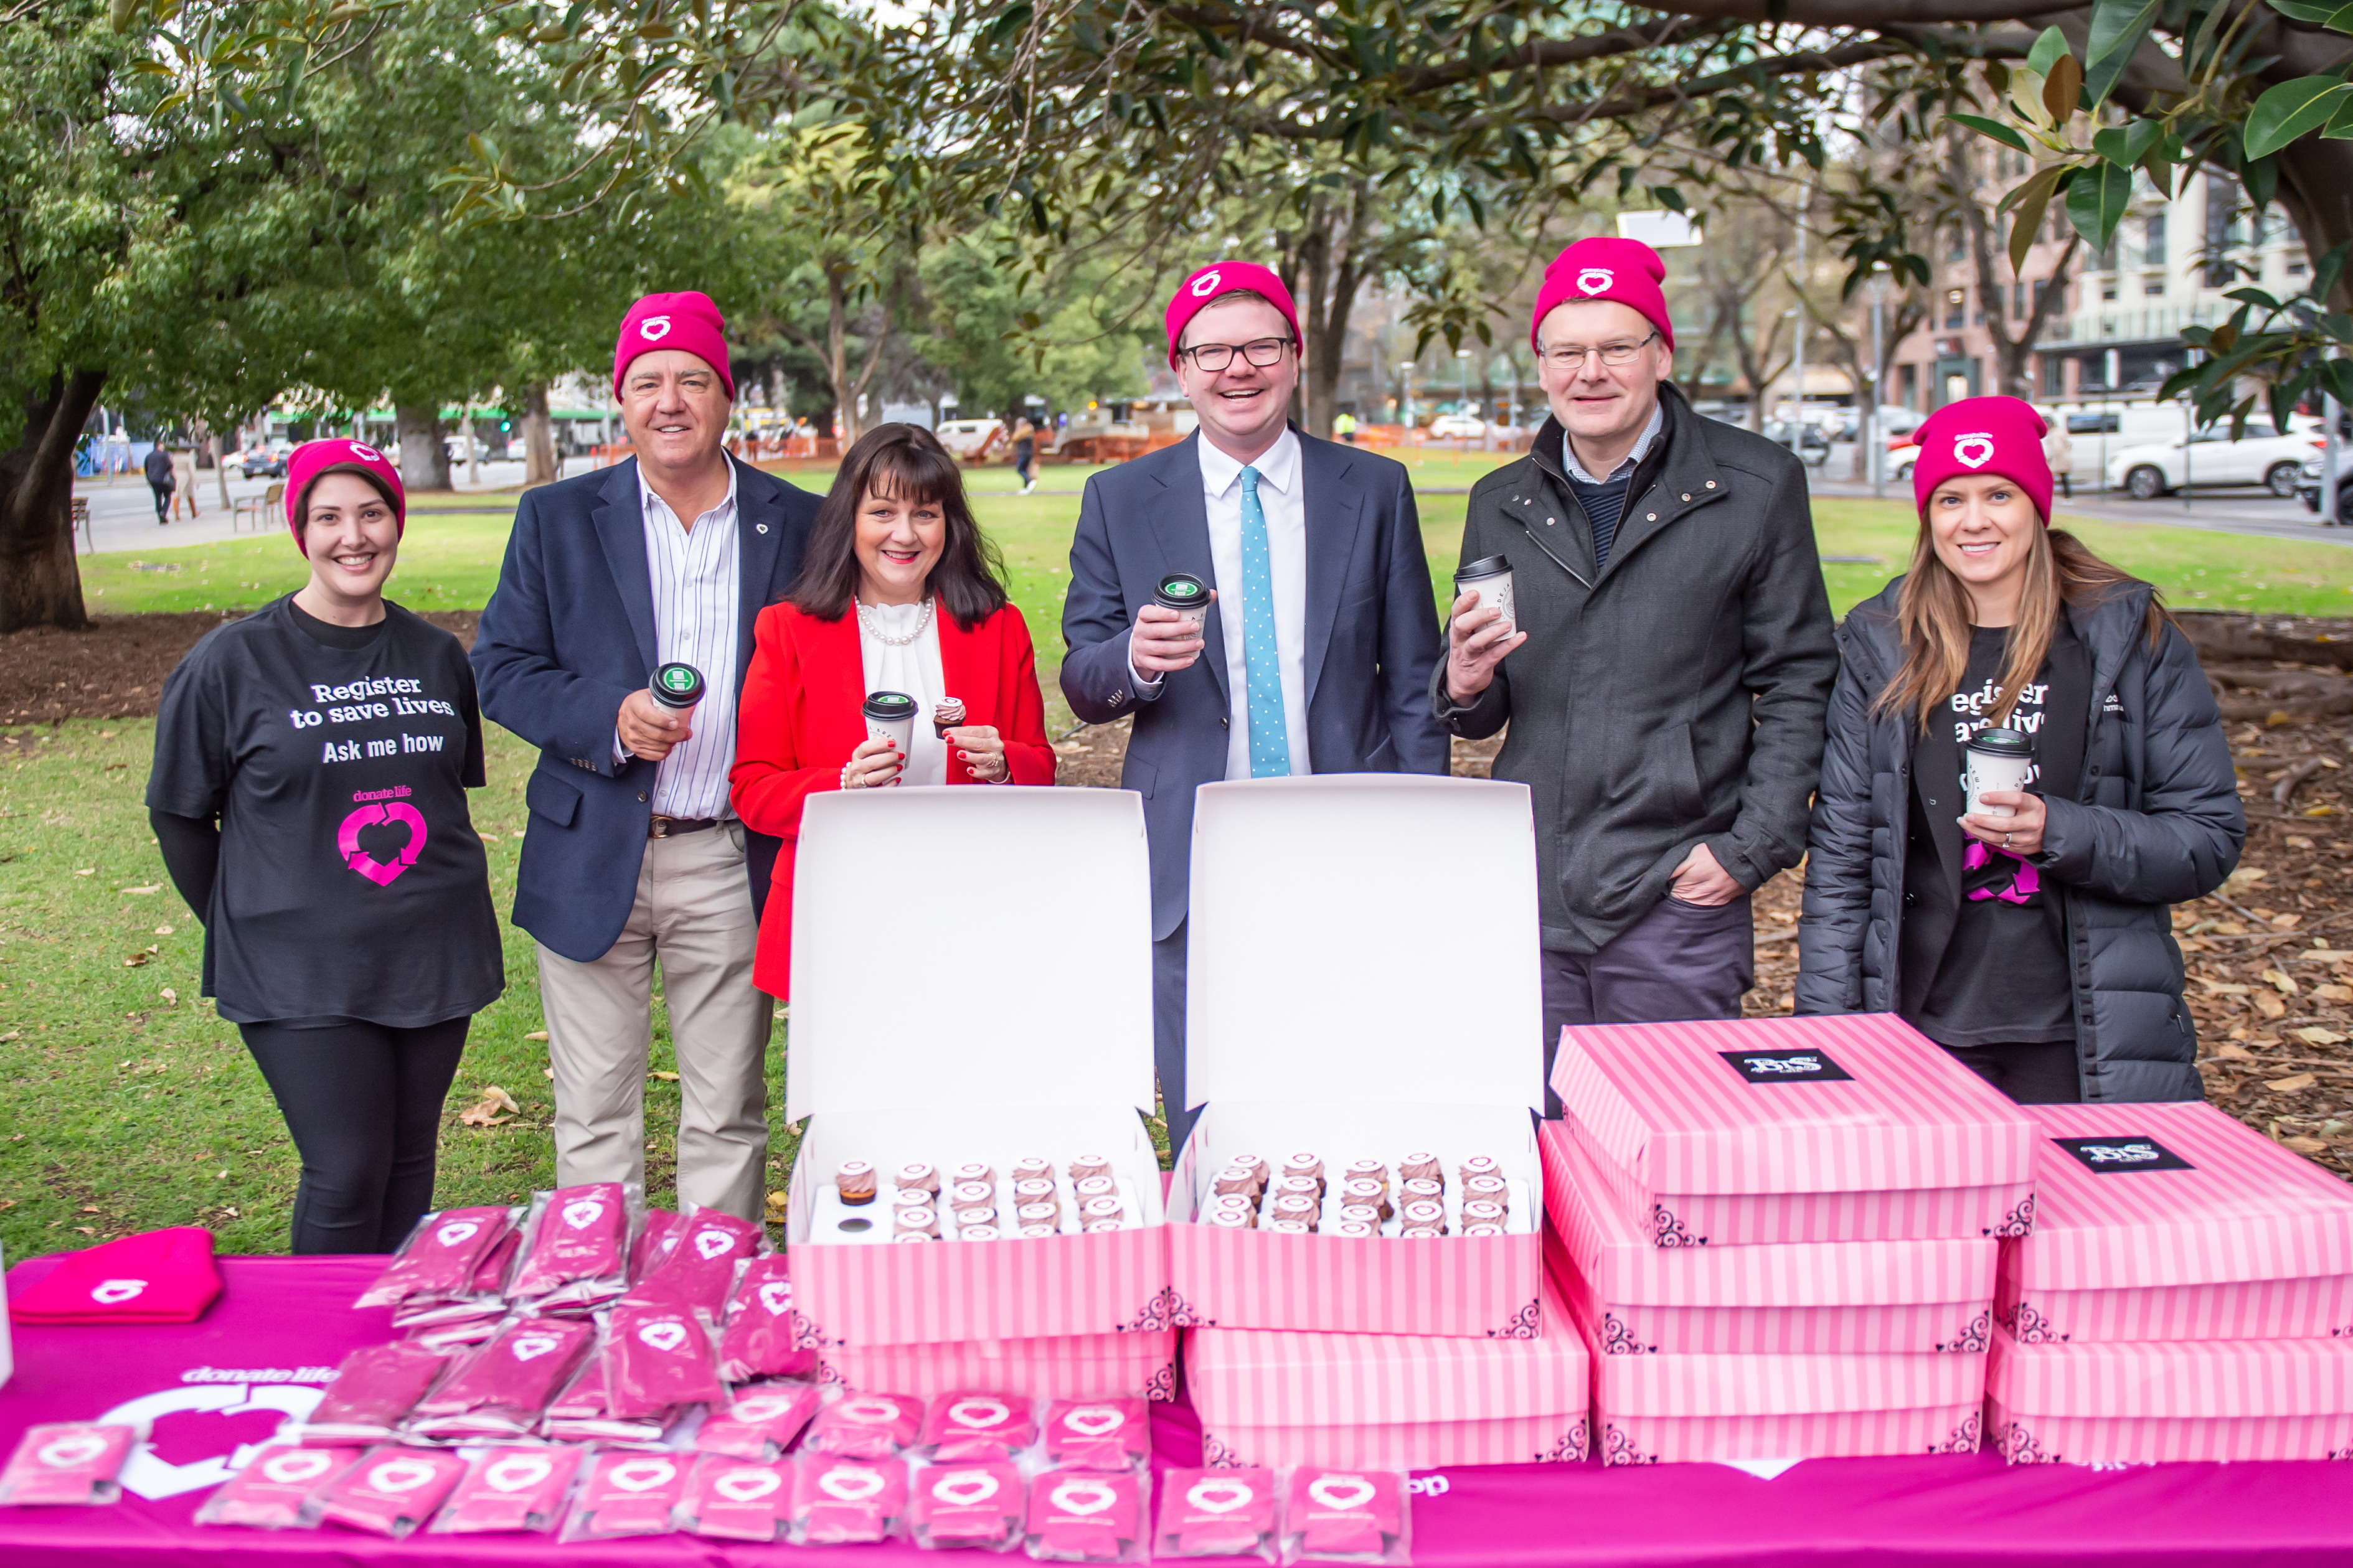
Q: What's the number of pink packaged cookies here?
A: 15